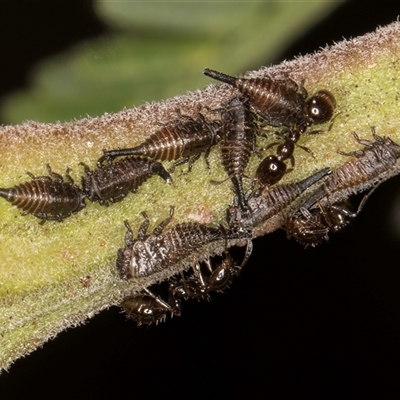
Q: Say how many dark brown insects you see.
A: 11